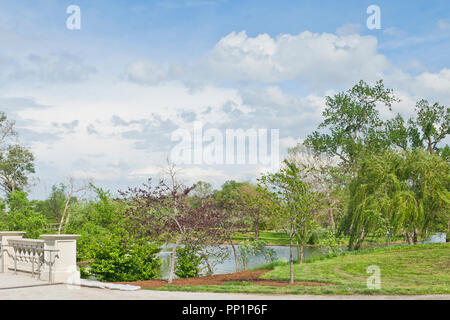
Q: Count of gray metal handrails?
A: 1